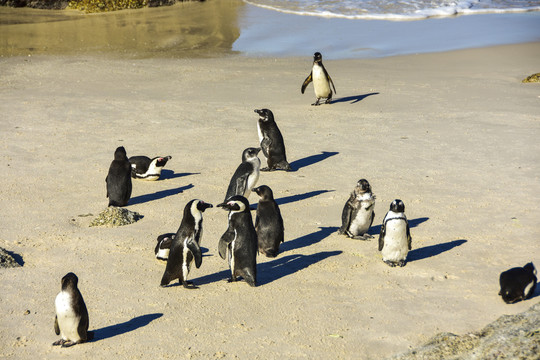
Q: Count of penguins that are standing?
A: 10